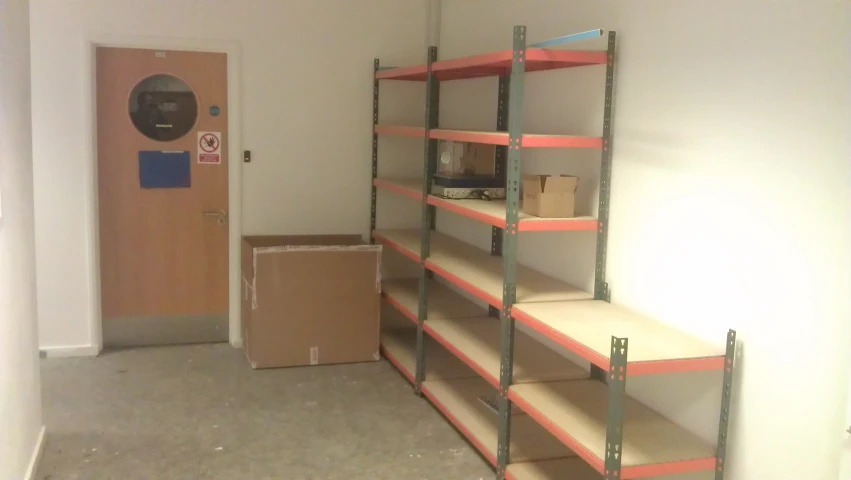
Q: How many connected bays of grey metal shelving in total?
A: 3